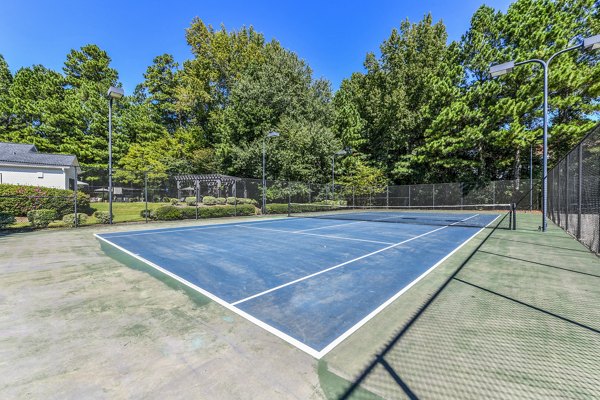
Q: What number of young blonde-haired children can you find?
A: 0